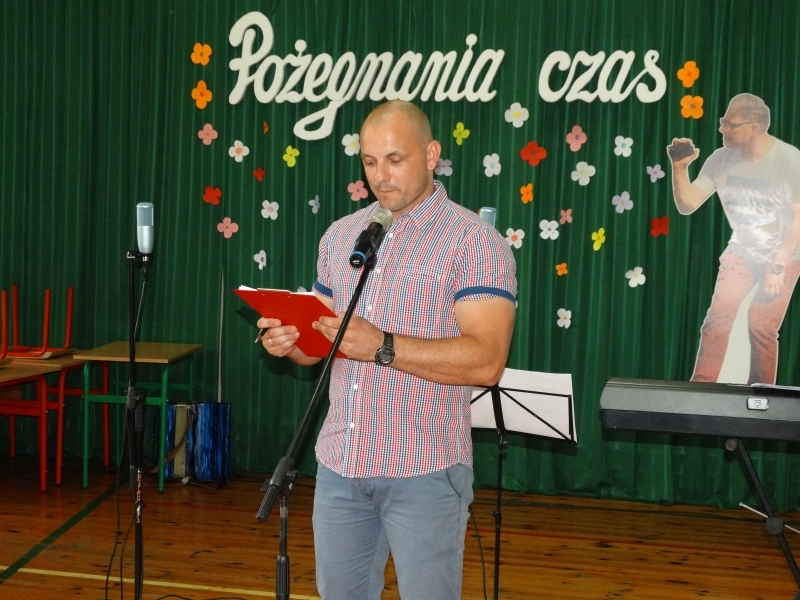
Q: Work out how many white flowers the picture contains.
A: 12